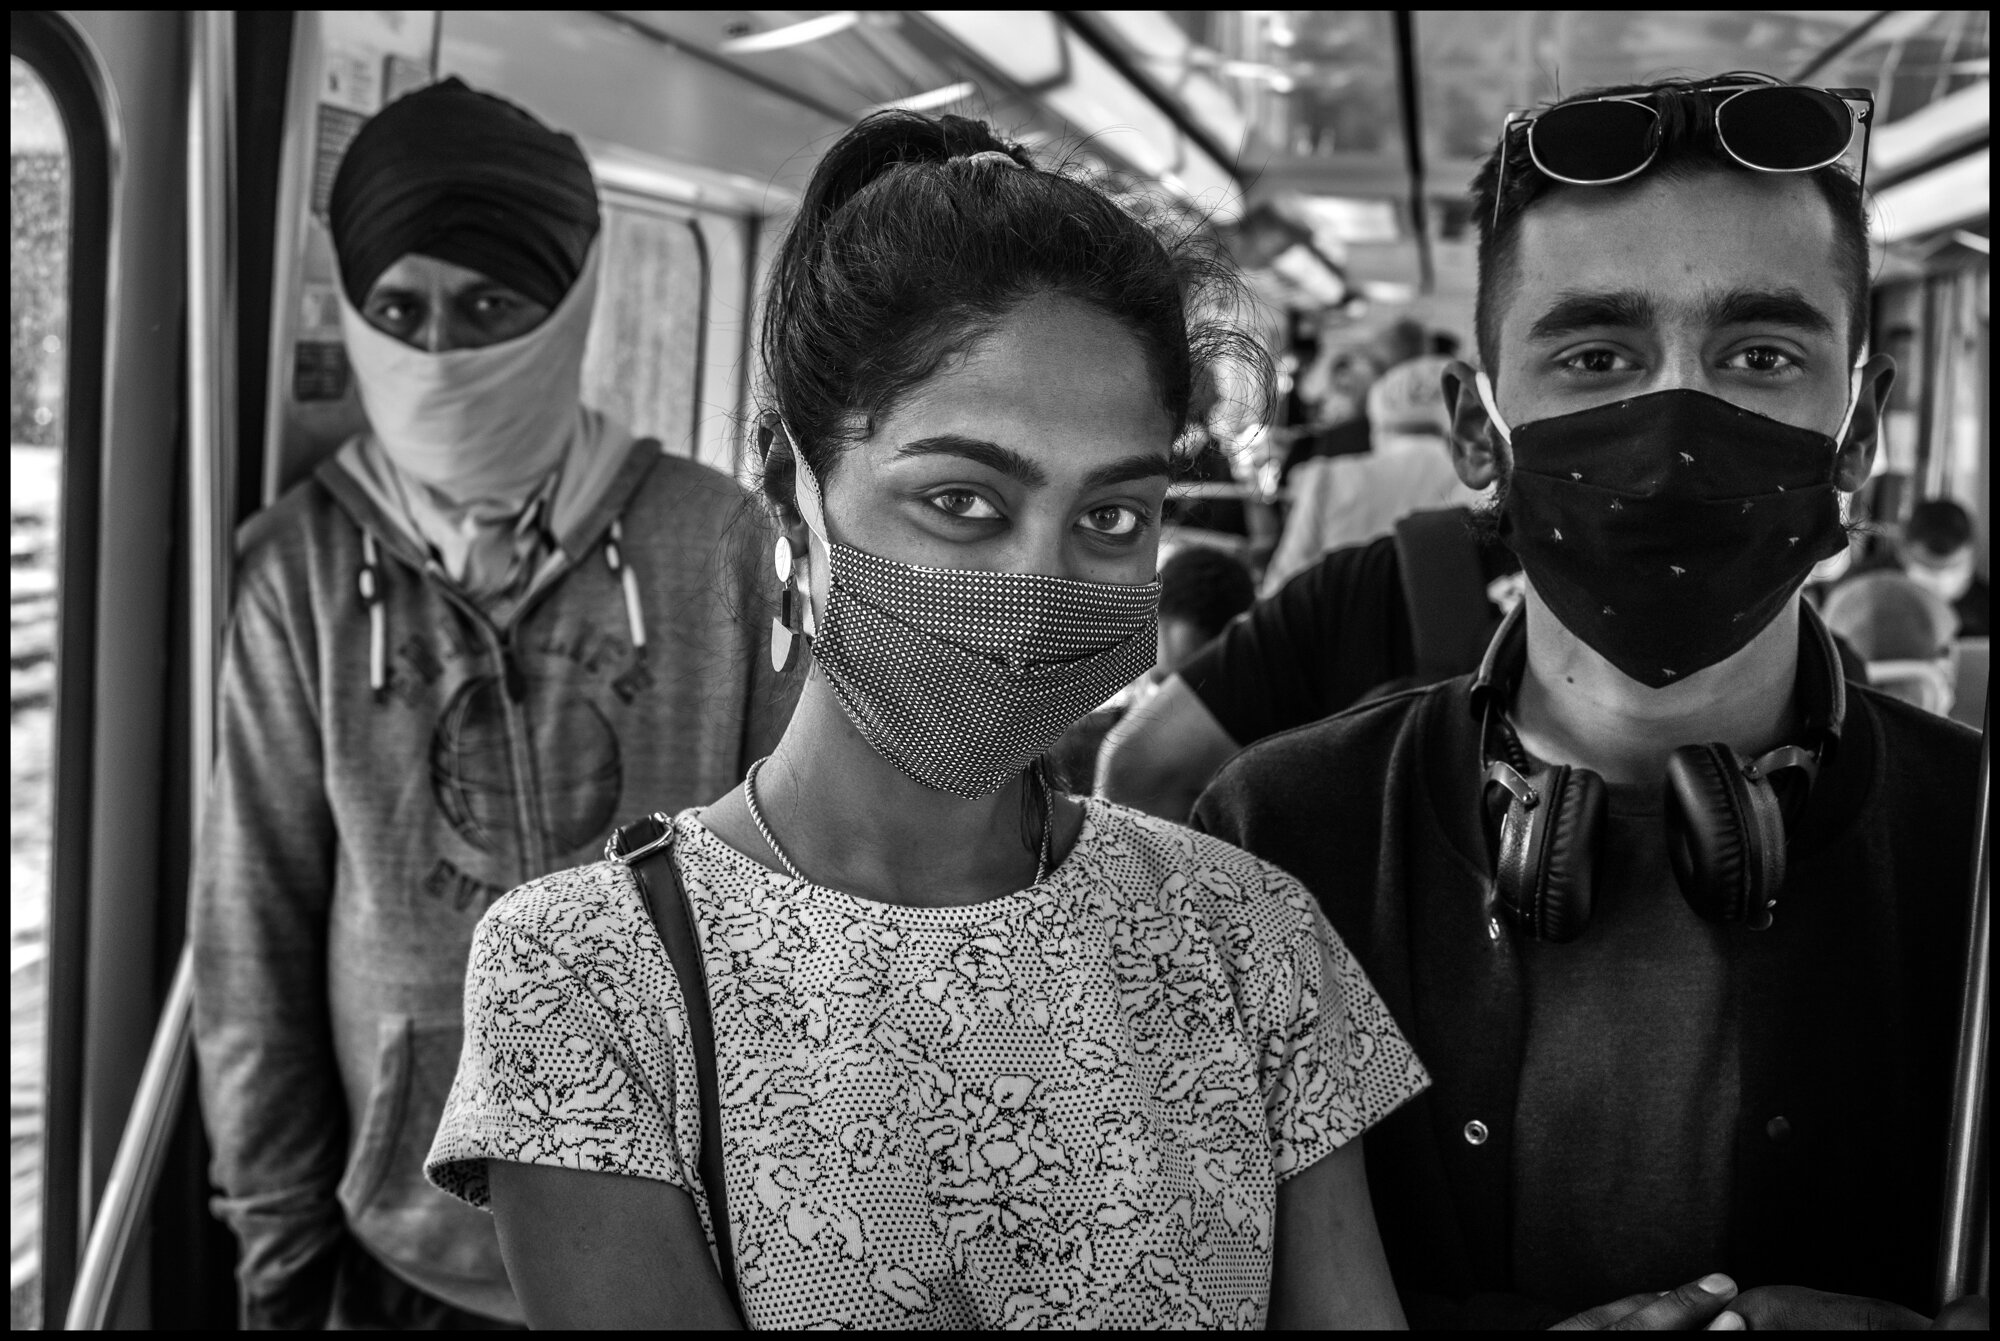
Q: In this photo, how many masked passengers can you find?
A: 3